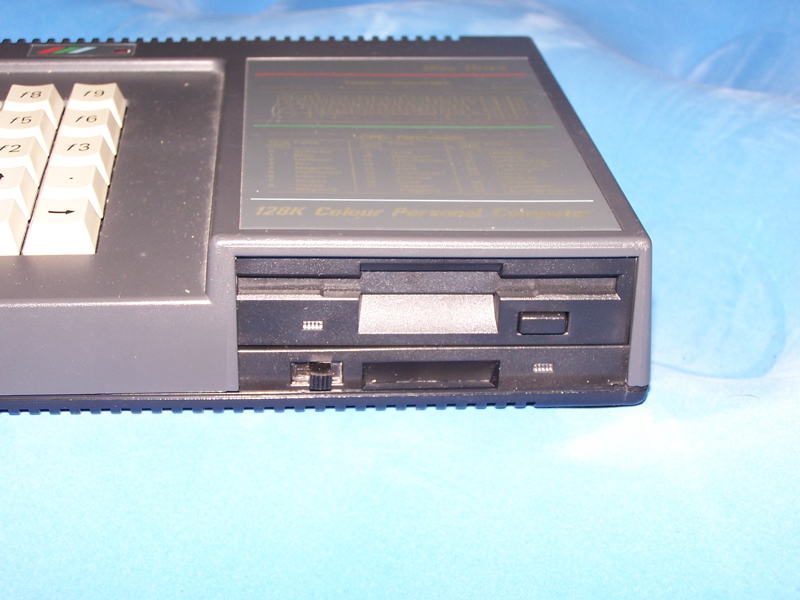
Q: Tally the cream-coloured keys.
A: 10